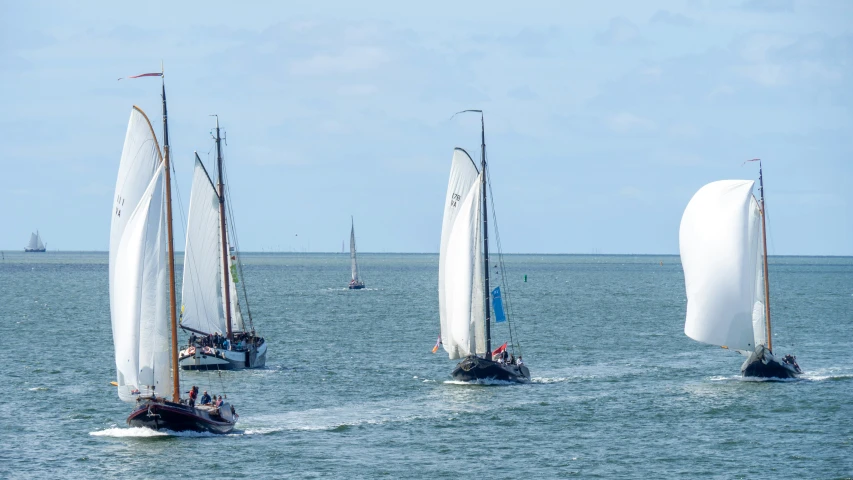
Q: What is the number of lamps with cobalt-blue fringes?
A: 0